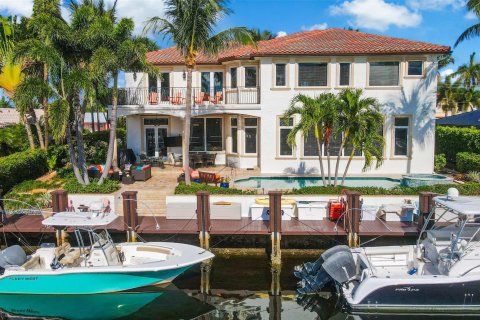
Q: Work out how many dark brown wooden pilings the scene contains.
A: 6